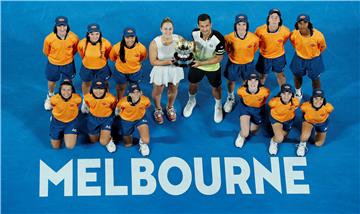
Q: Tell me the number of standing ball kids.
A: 6